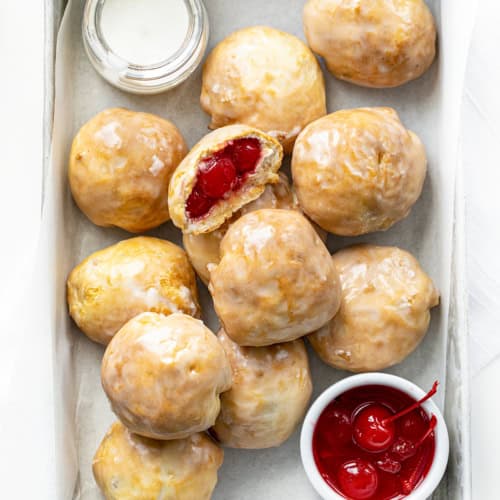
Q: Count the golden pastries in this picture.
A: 12